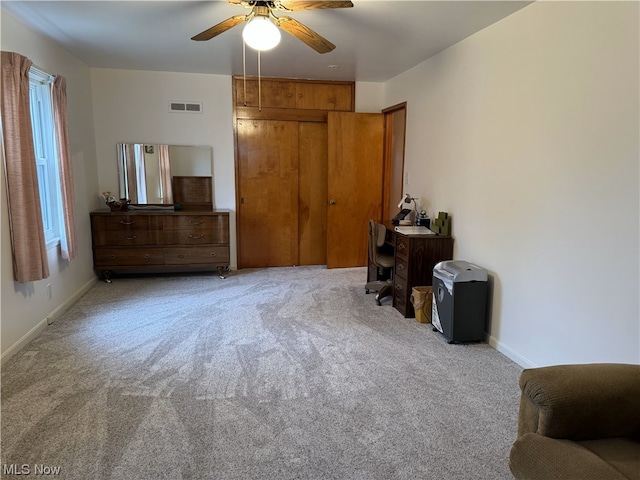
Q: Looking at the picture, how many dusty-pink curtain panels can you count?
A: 2